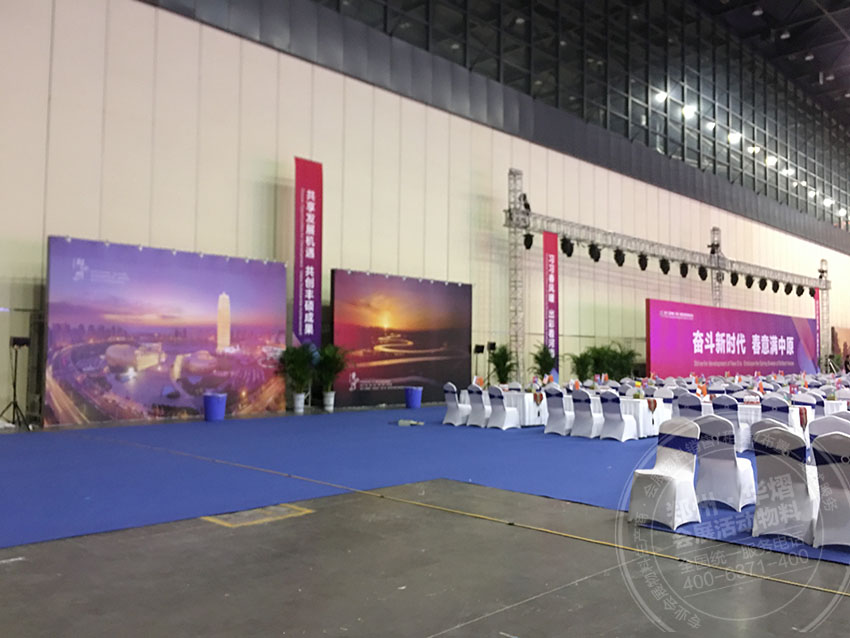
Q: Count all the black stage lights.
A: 15